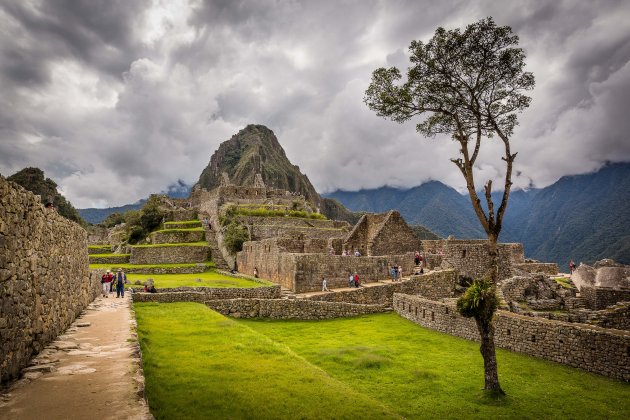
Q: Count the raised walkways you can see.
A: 2